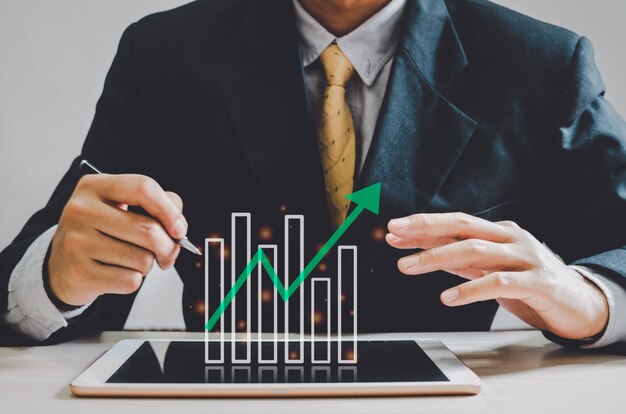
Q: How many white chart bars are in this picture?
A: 6